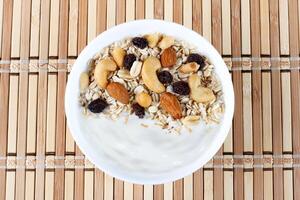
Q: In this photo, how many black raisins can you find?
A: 7